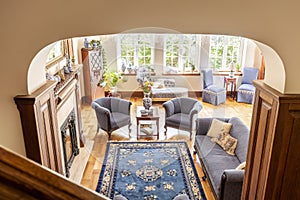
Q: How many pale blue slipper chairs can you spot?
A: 2